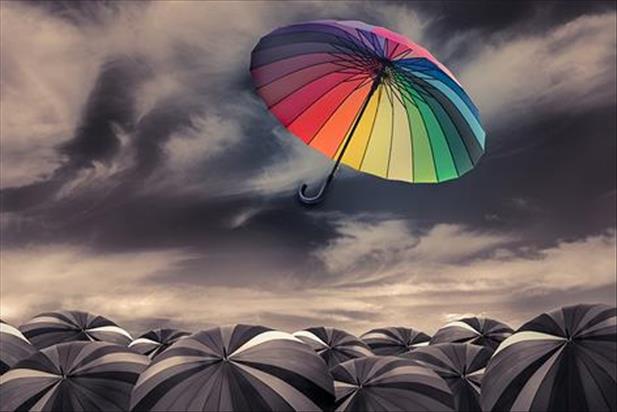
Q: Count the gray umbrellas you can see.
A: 11